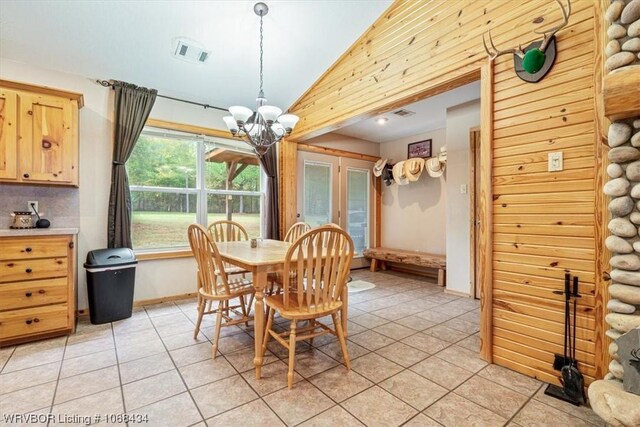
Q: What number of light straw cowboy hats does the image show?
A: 4